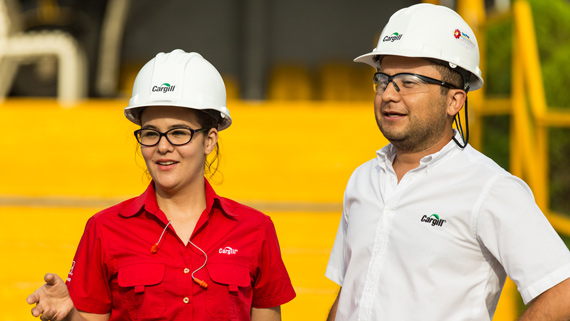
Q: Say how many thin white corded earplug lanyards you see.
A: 1